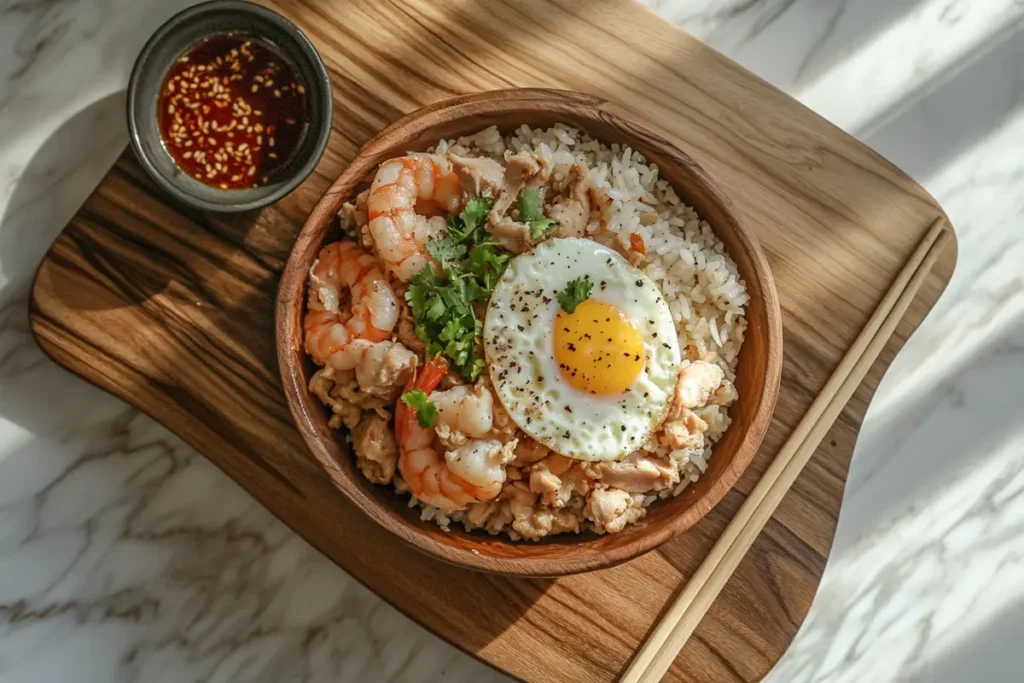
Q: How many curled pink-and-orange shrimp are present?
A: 3